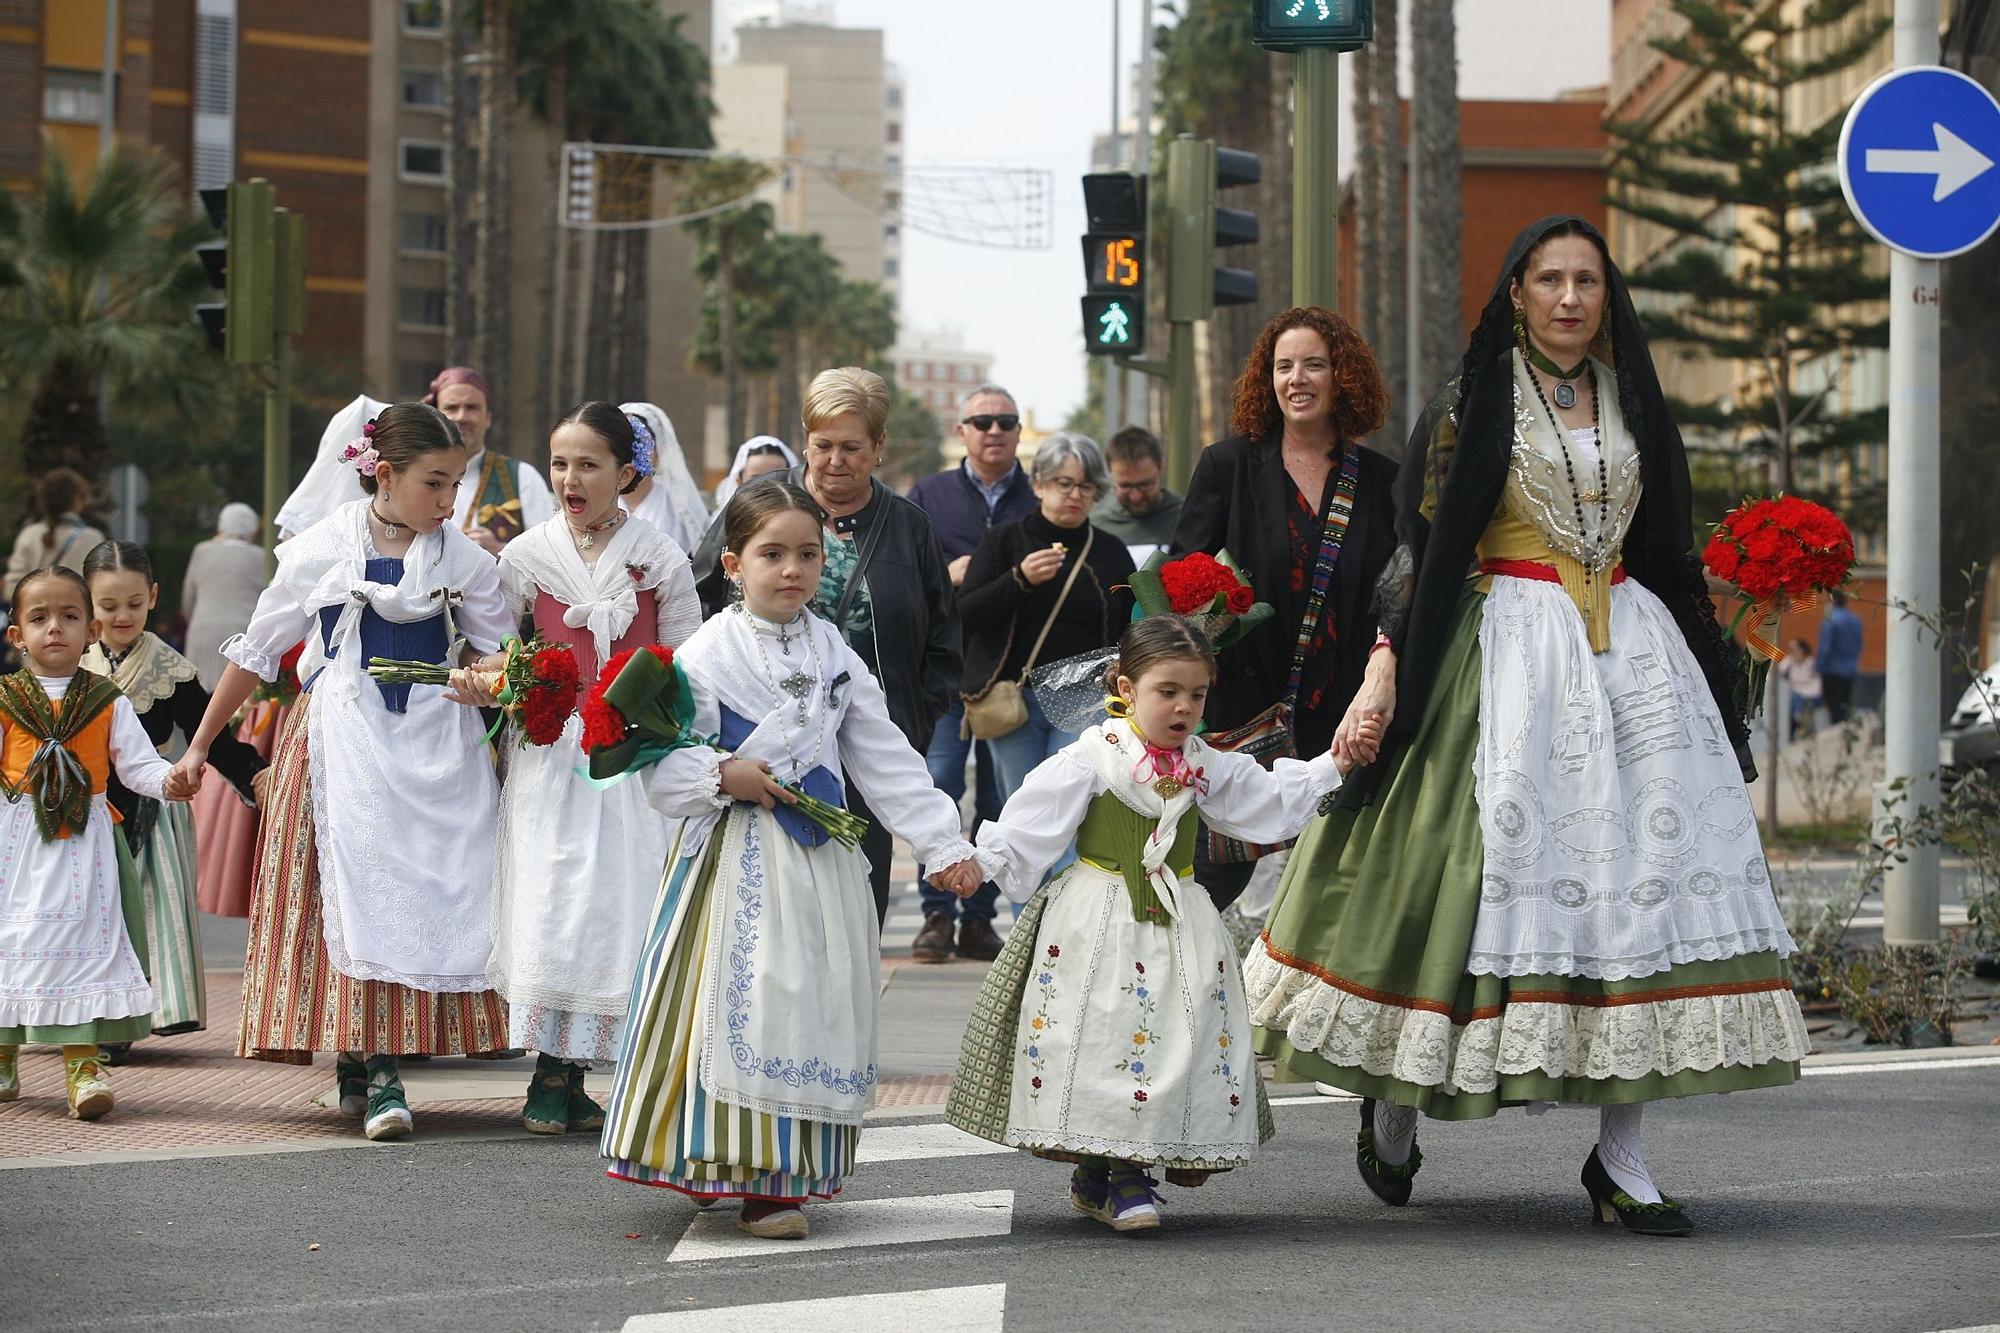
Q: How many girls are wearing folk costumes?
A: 6